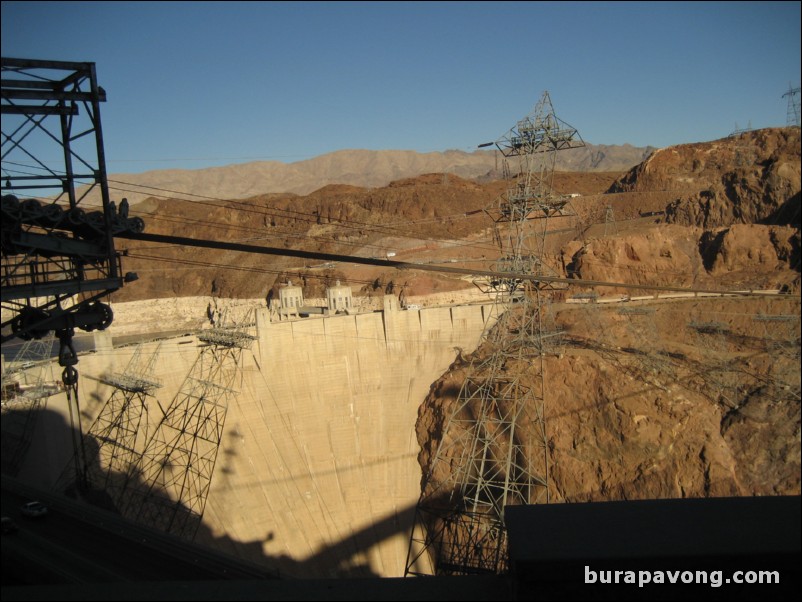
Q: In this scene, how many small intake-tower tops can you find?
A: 2